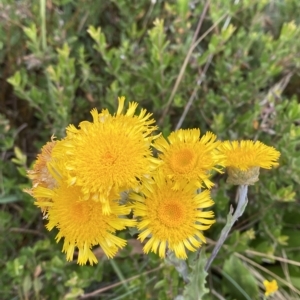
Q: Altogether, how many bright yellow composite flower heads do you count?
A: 5